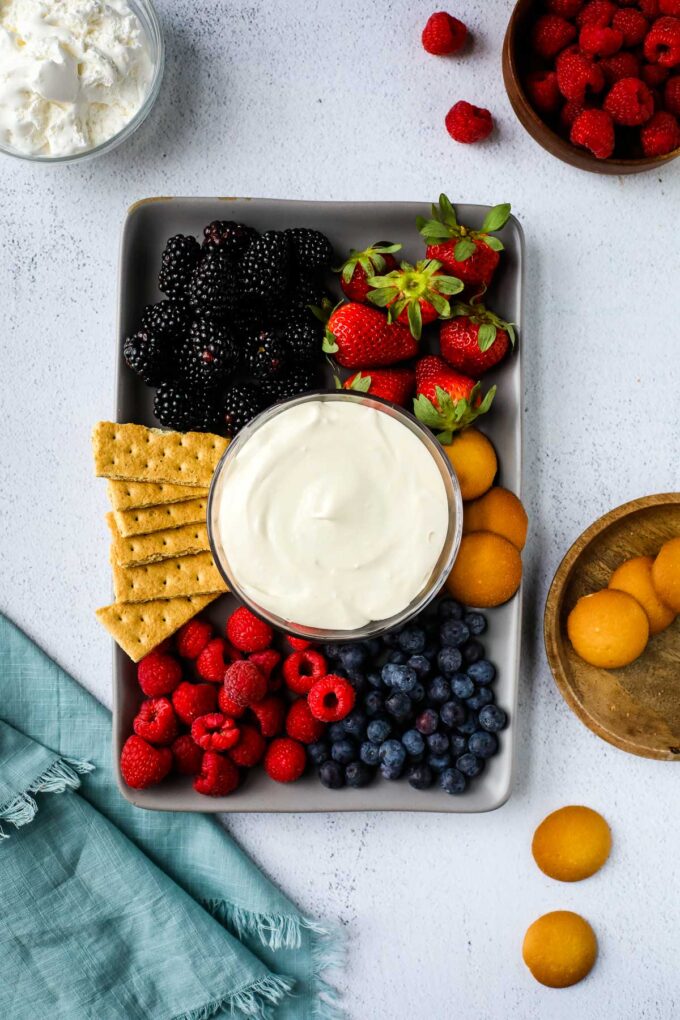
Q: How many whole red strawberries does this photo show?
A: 7